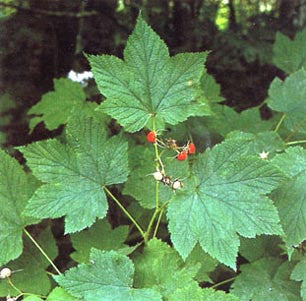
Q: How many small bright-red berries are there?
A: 3